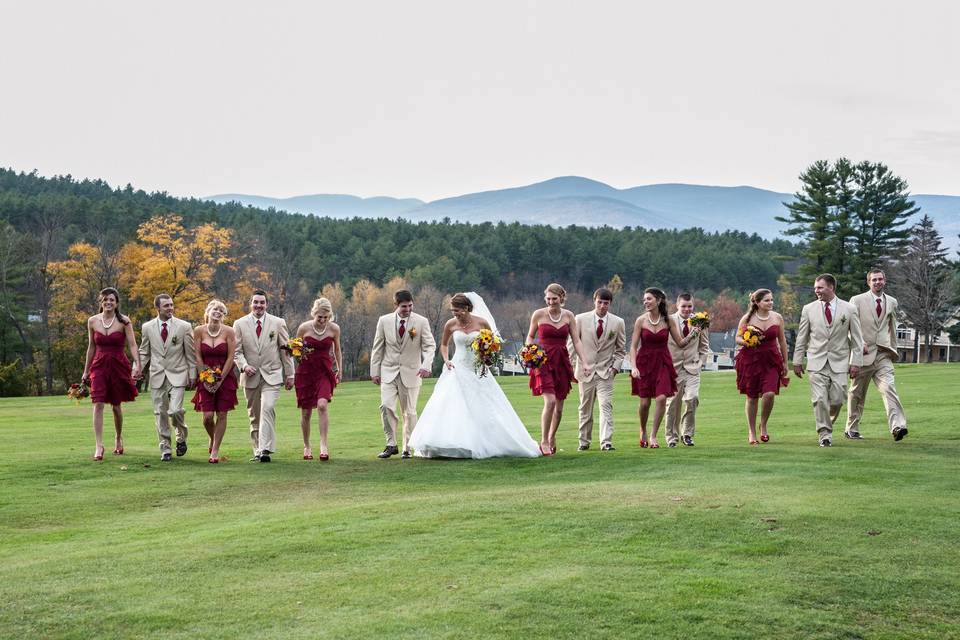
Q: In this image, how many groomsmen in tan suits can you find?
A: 6